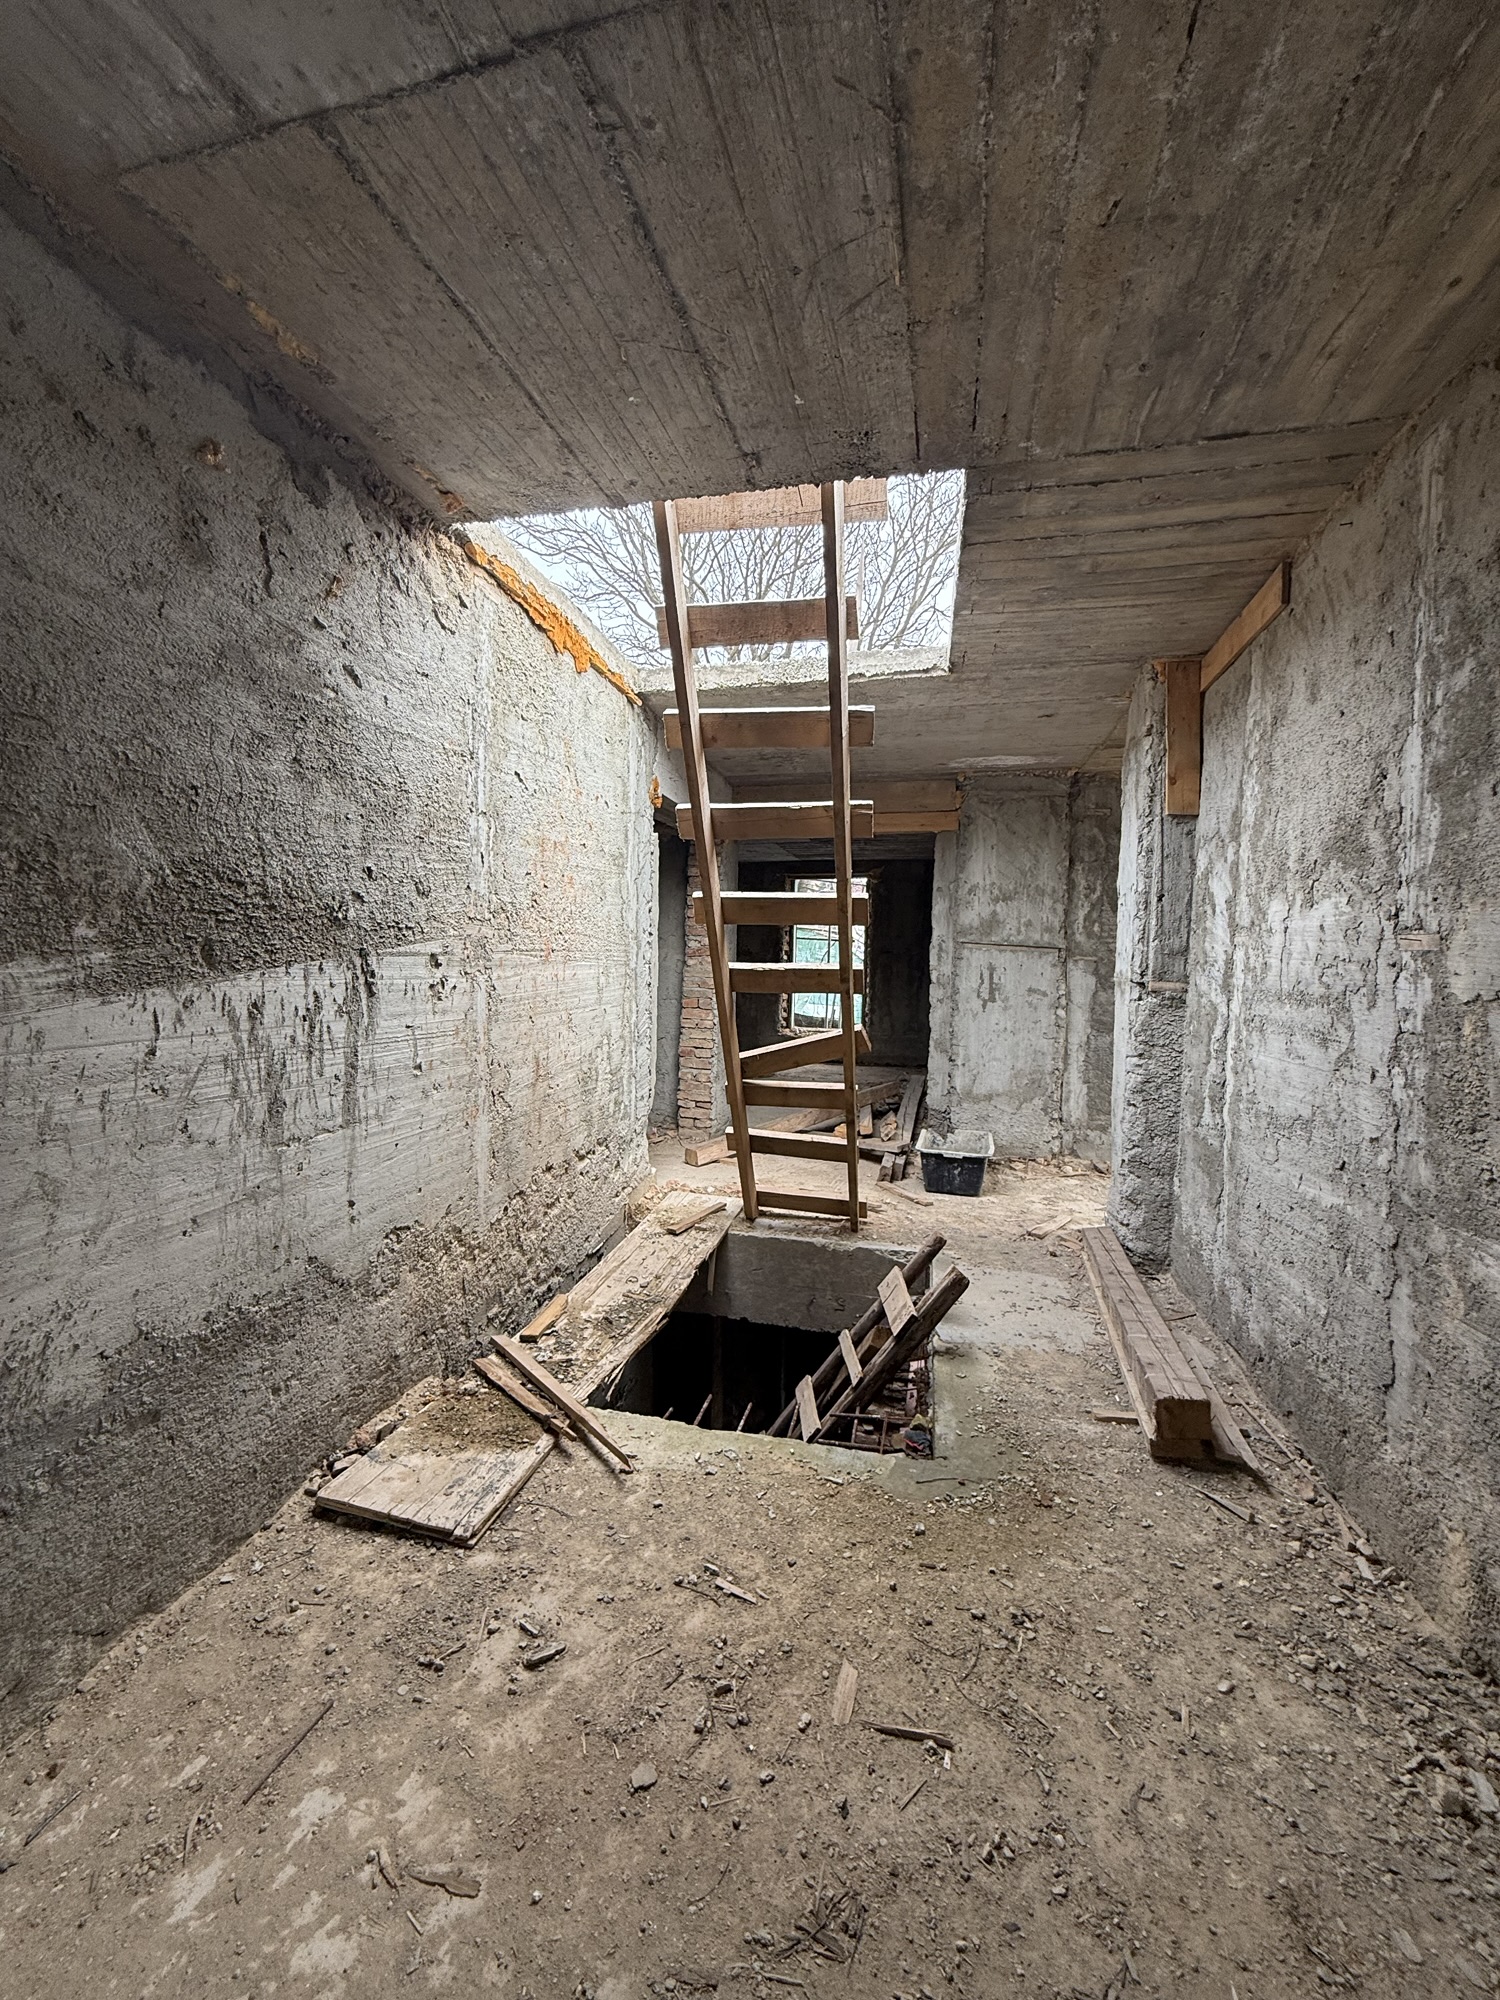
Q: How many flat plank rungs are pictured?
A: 13